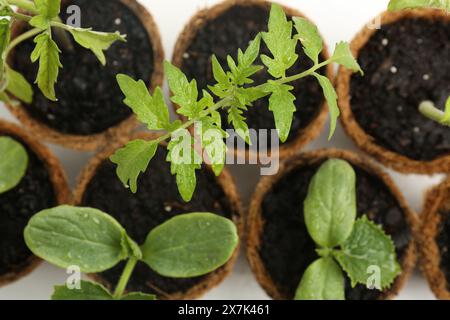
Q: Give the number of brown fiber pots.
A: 7